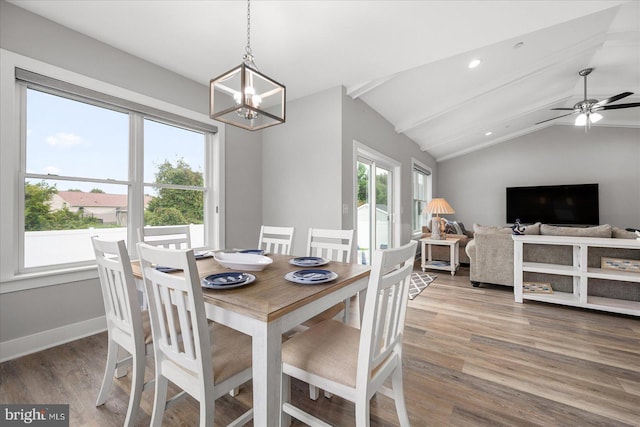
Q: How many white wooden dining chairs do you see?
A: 6